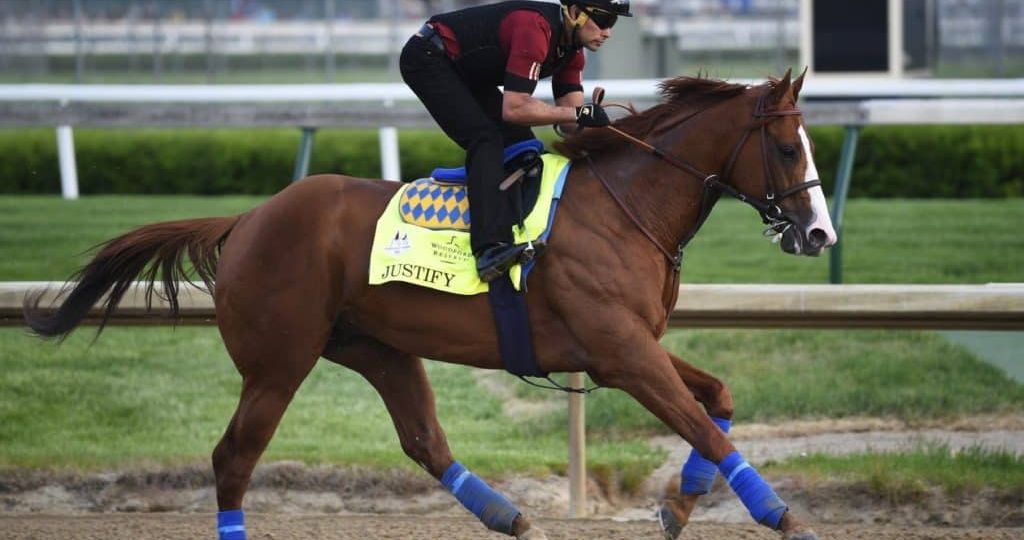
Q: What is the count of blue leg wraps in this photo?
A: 4